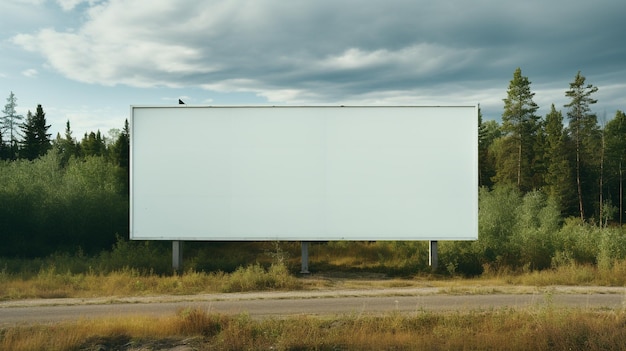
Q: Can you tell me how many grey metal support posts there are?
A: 3